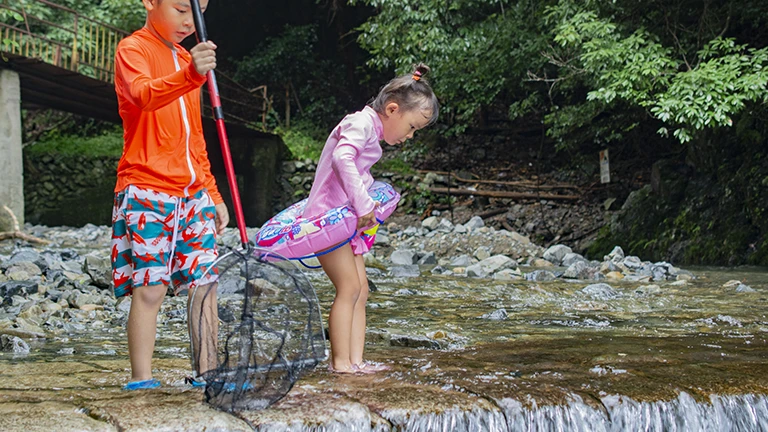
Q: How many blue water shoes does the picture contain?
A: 2